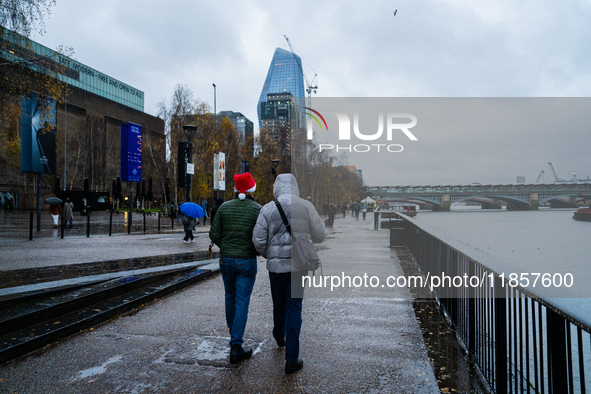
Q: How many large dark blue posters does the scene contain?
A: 2